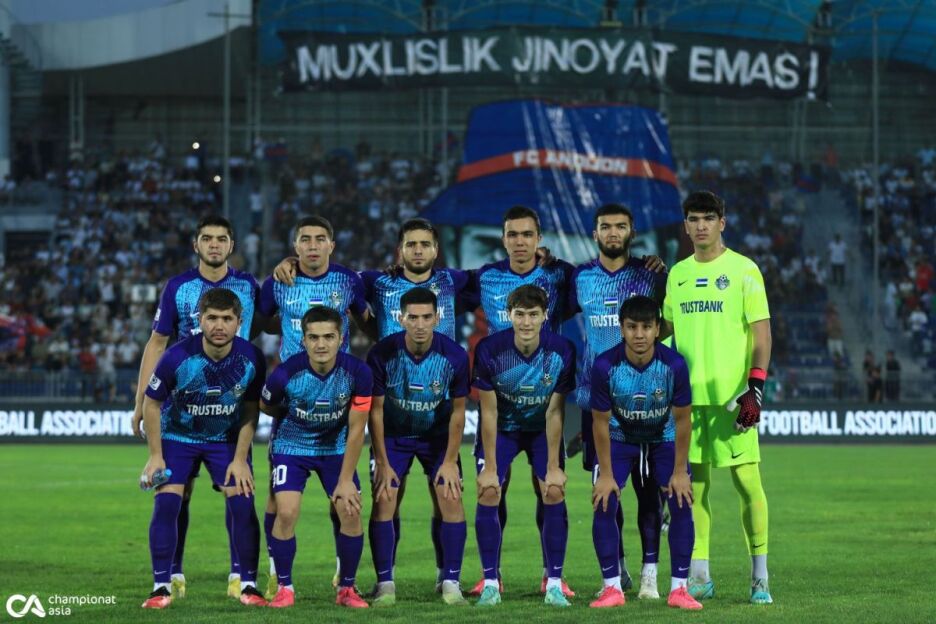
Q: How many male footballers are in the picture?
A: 11